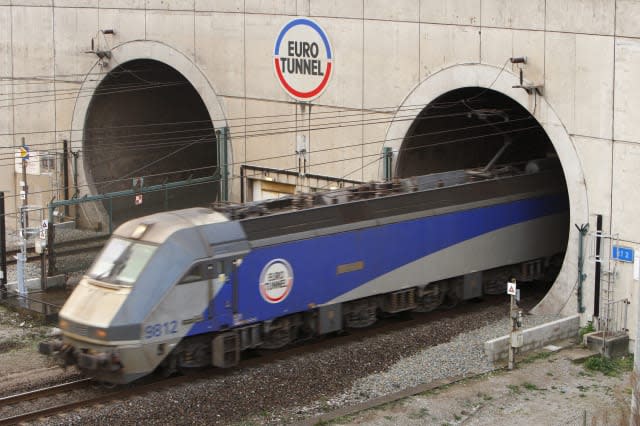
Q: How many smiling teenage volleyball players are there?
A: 0